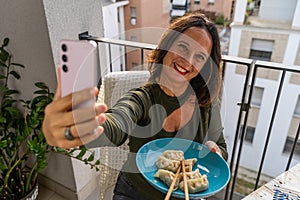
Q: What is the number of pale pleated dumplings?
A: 6